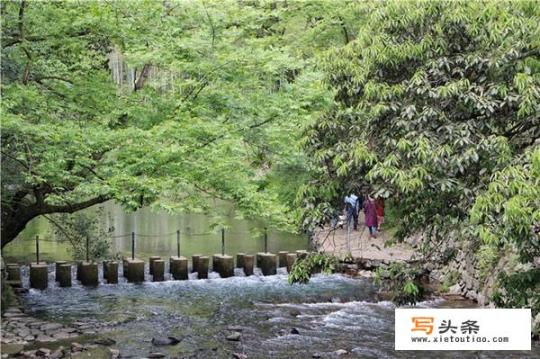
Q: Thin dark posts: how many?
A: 6